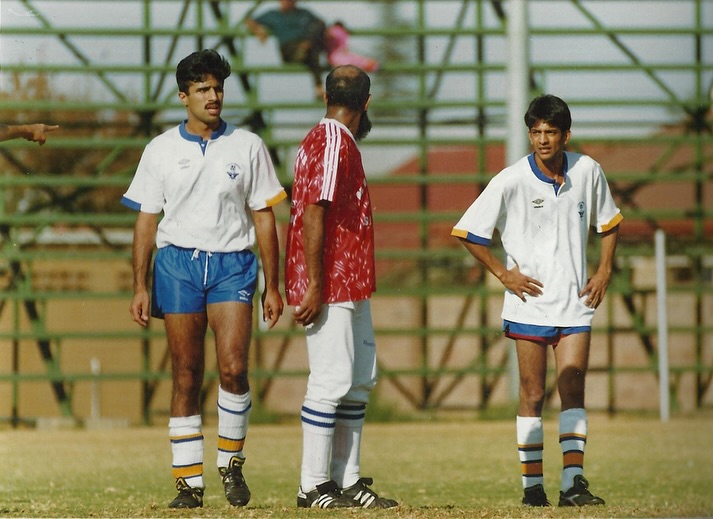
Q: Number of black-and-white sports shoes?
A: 2